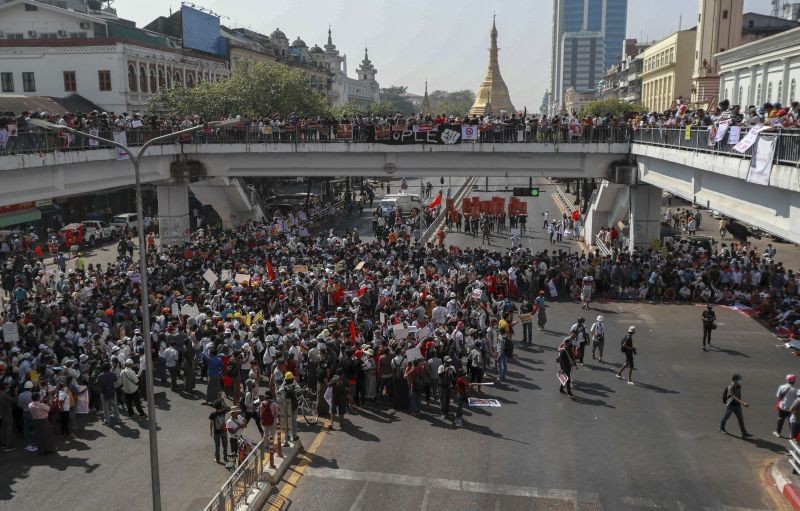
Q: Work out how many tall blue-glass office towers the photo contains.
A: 1